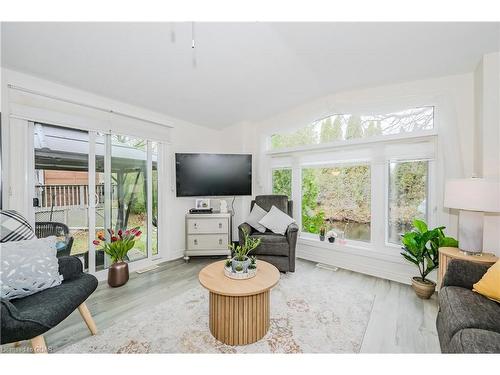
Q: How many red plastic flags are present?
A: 0